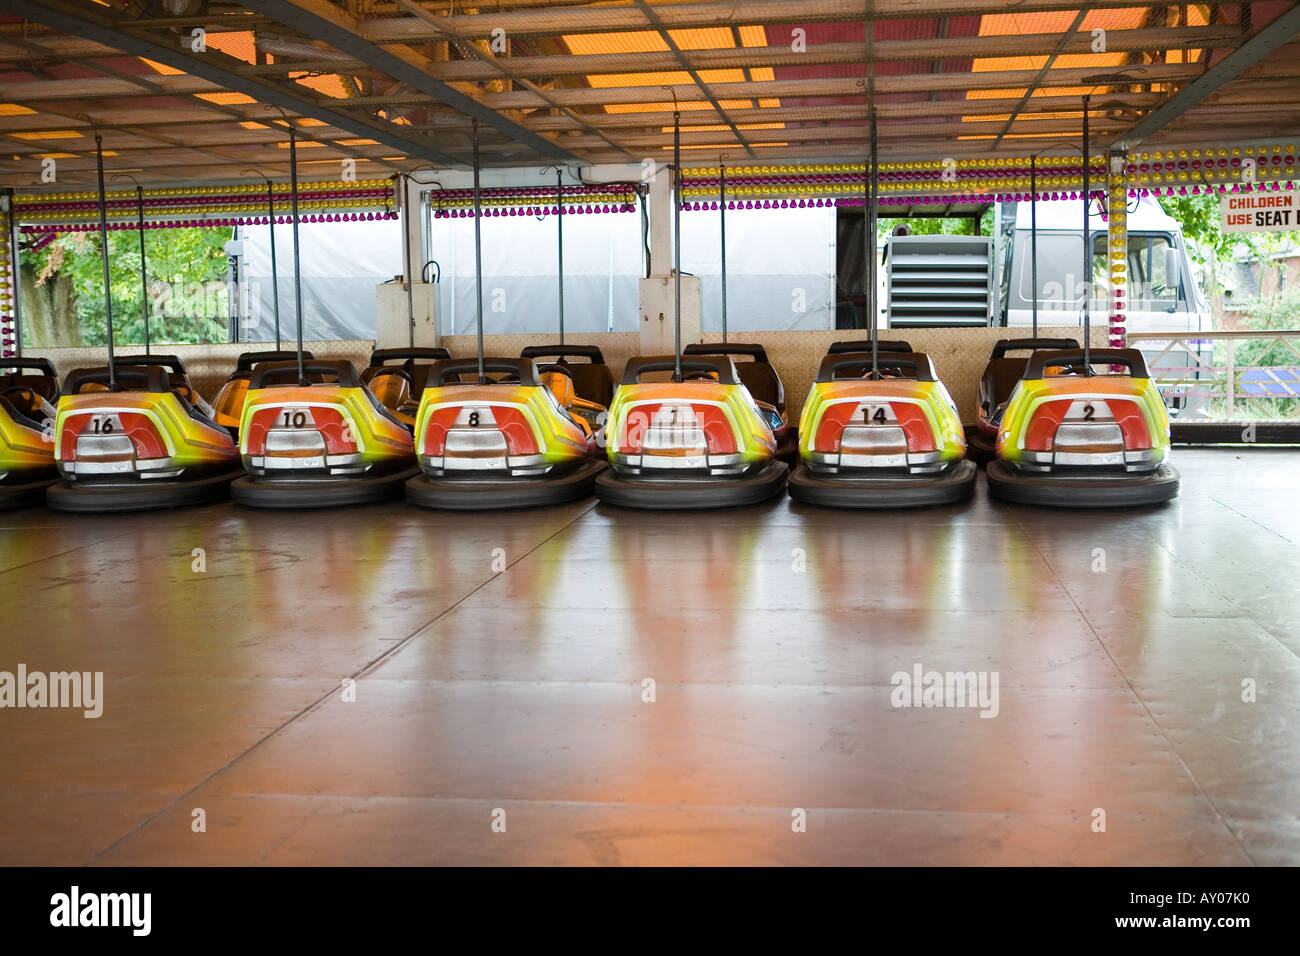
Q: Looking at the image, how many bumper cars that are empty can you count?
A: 15